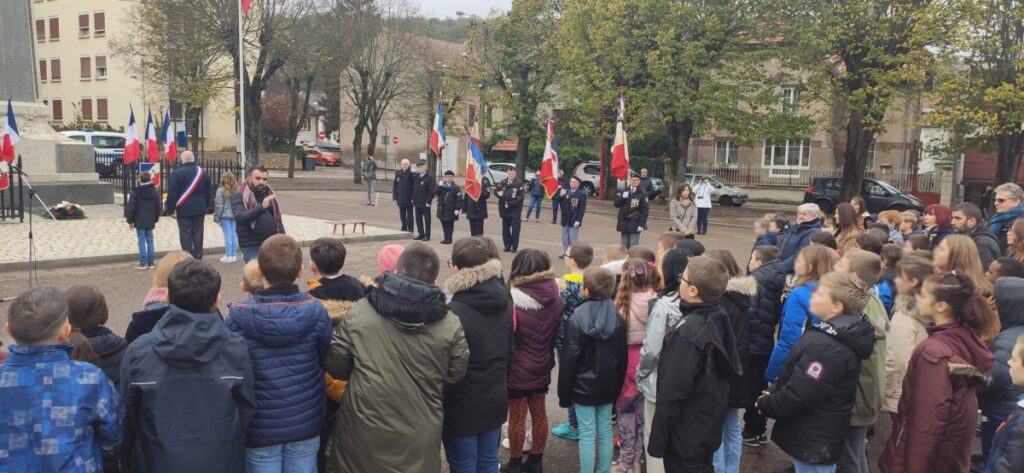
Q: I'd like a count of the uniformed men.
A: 7